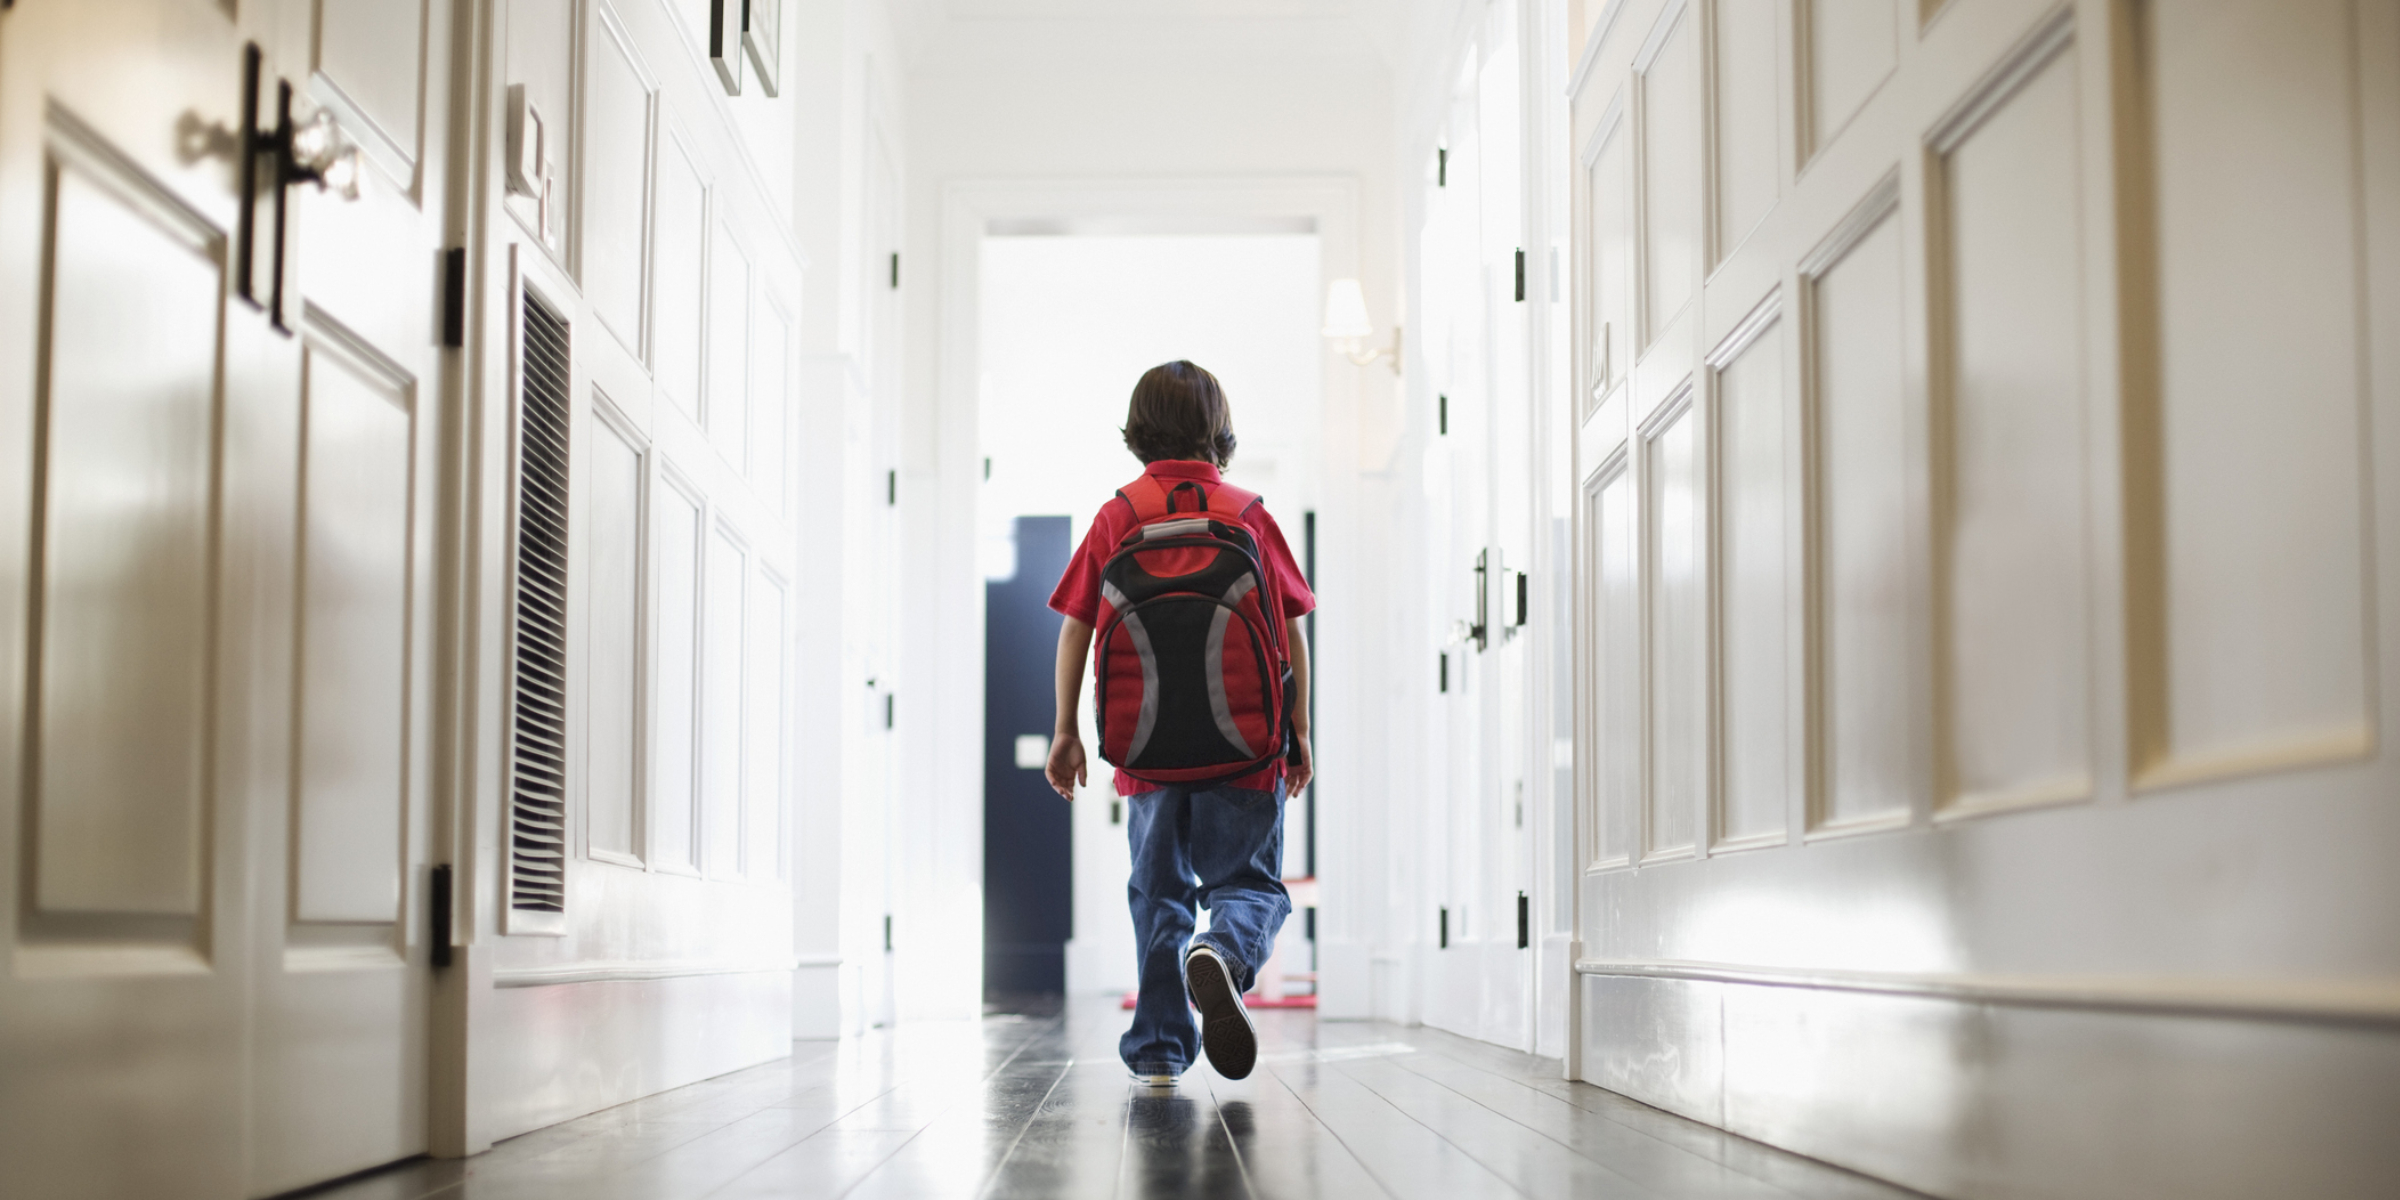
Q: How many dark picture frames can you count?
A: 2